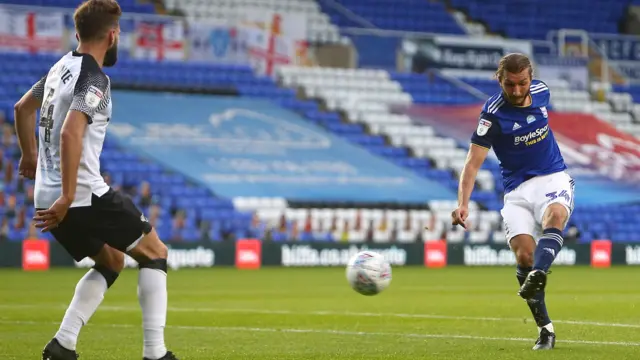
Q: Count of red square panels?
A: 4